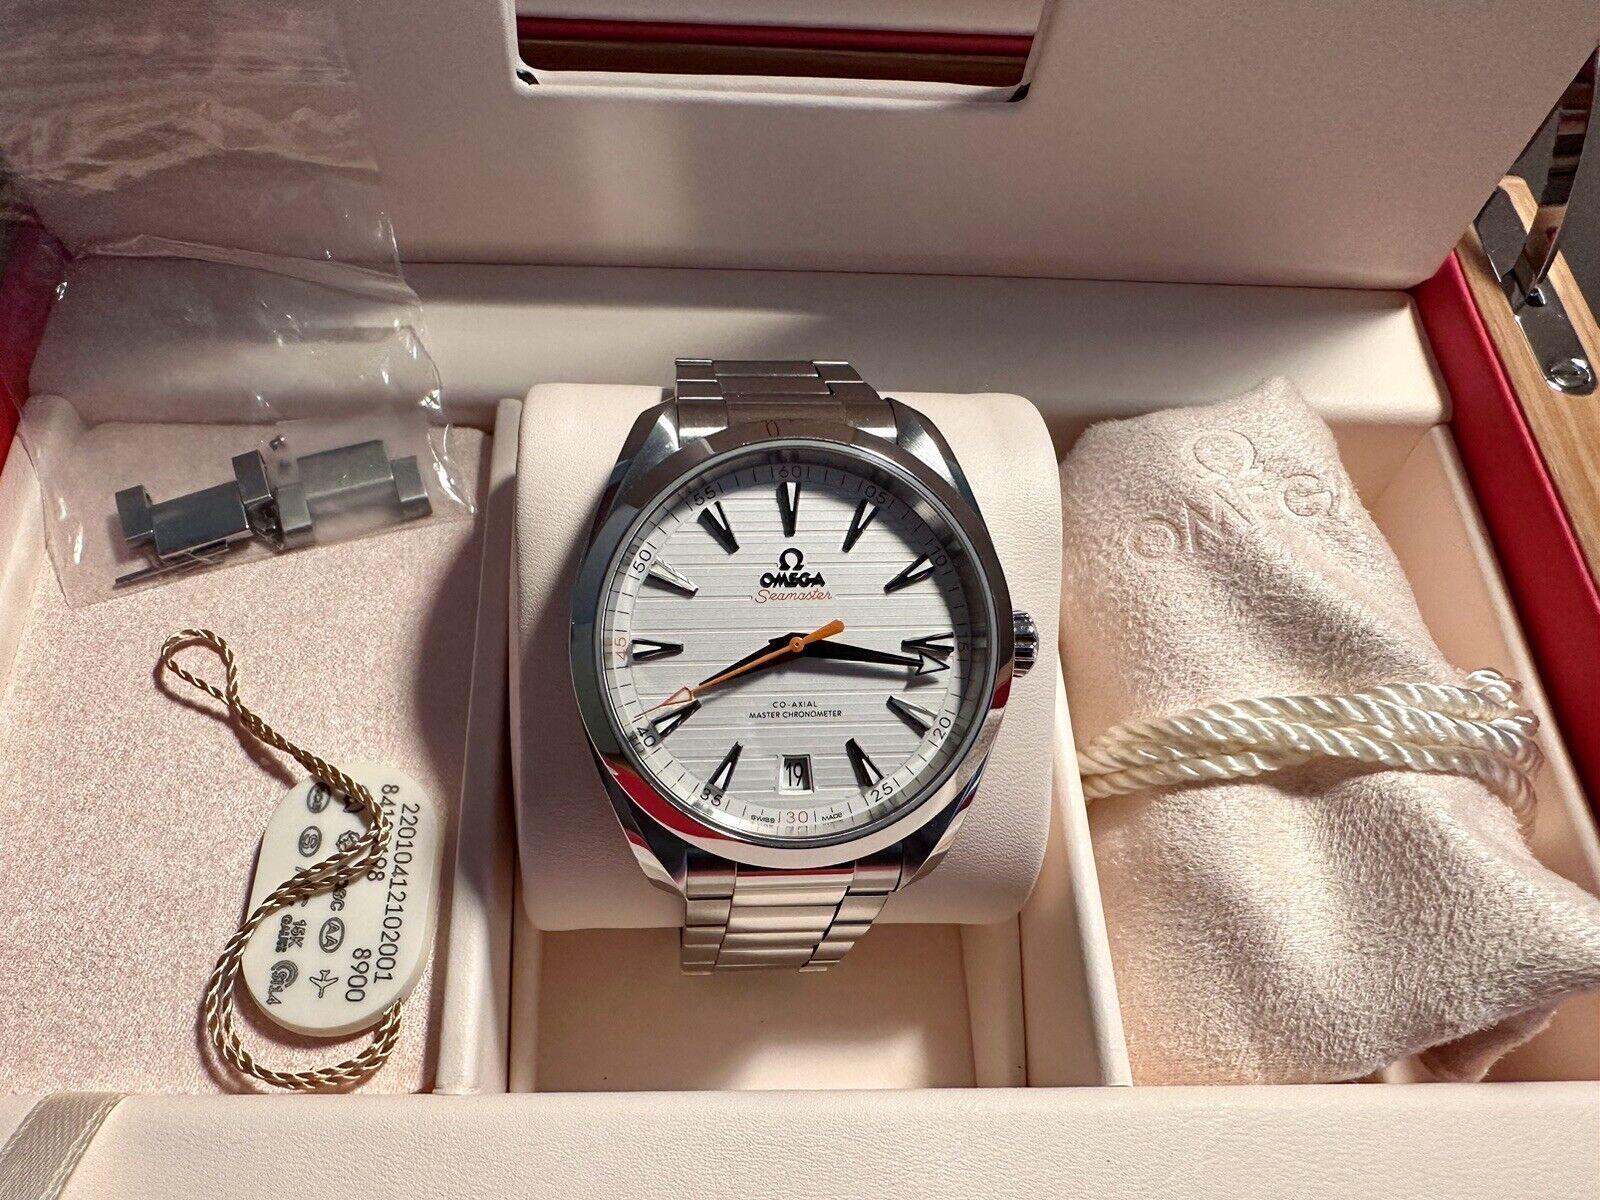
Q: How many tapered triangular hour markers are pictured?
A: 11